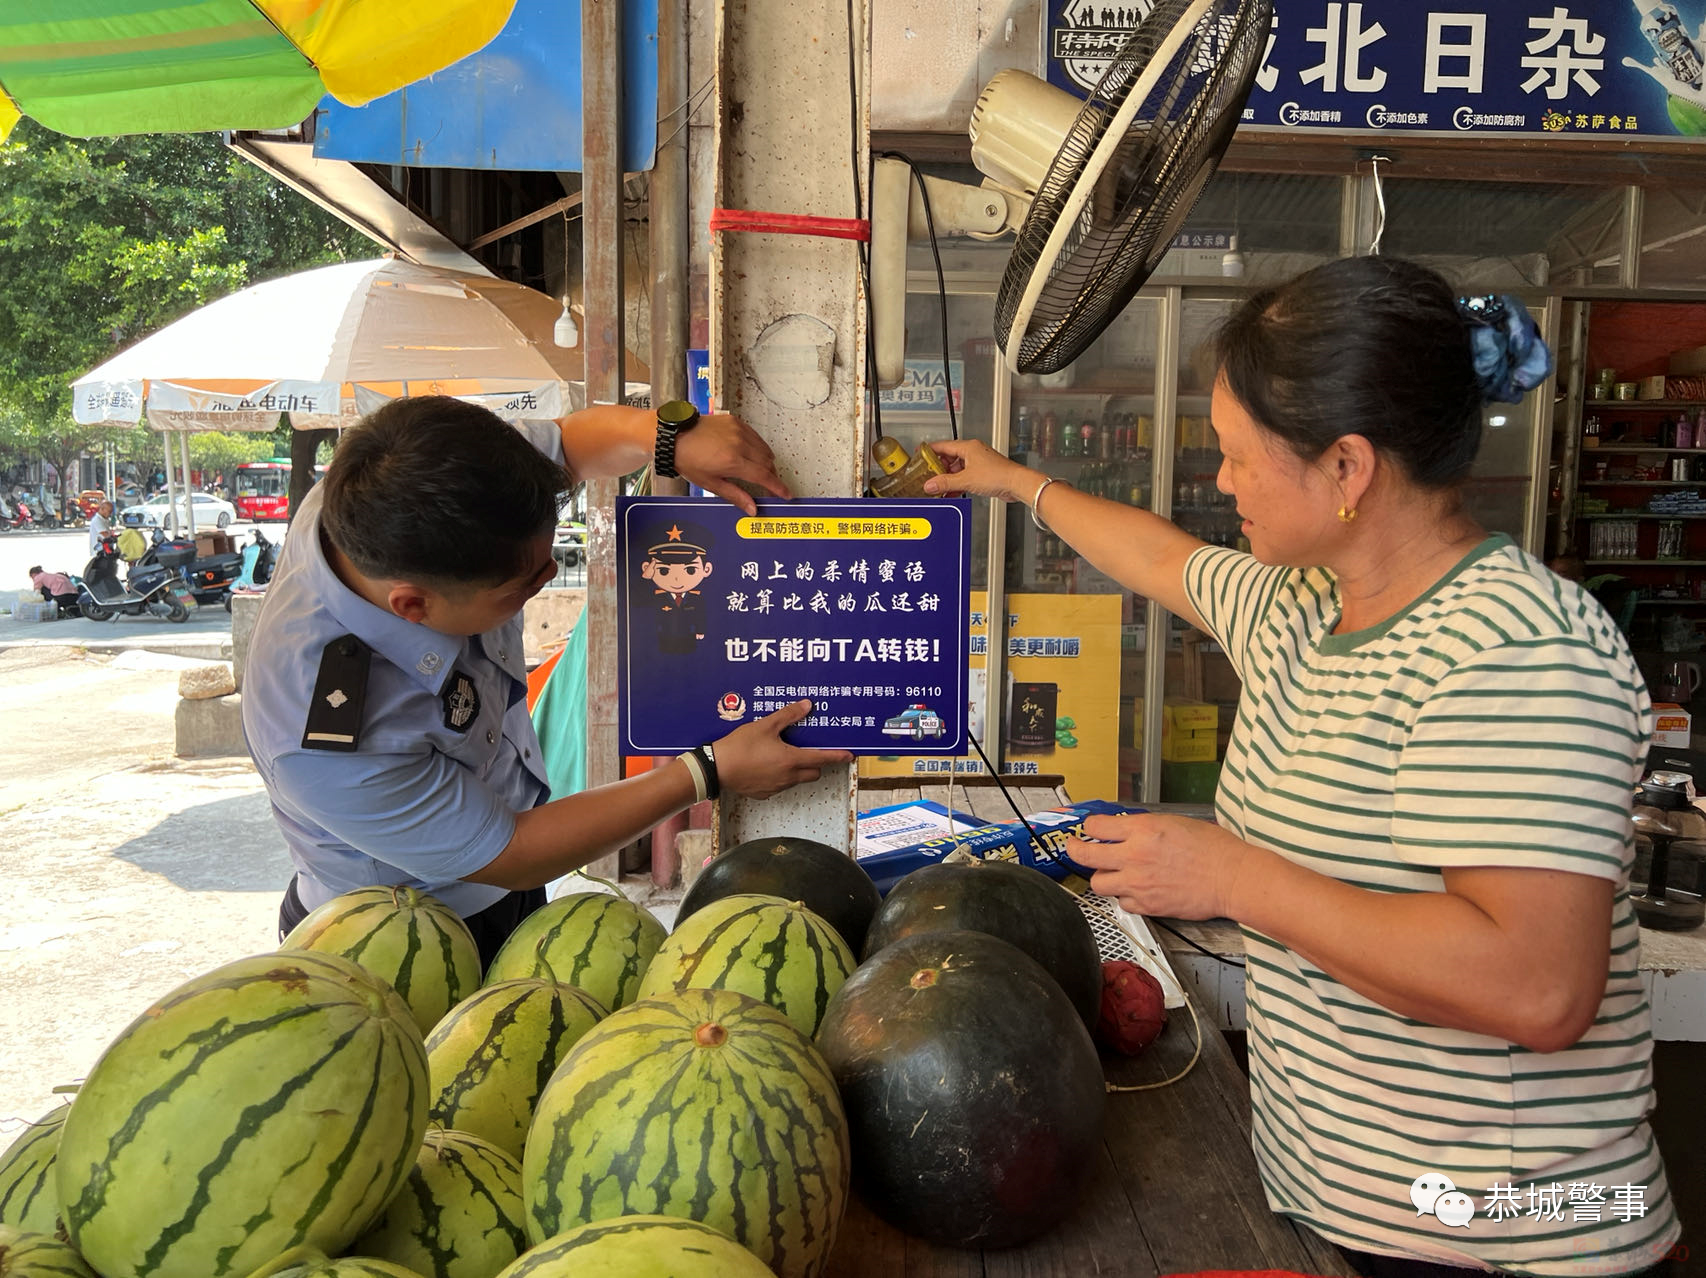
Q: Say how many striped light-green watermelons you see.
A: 11